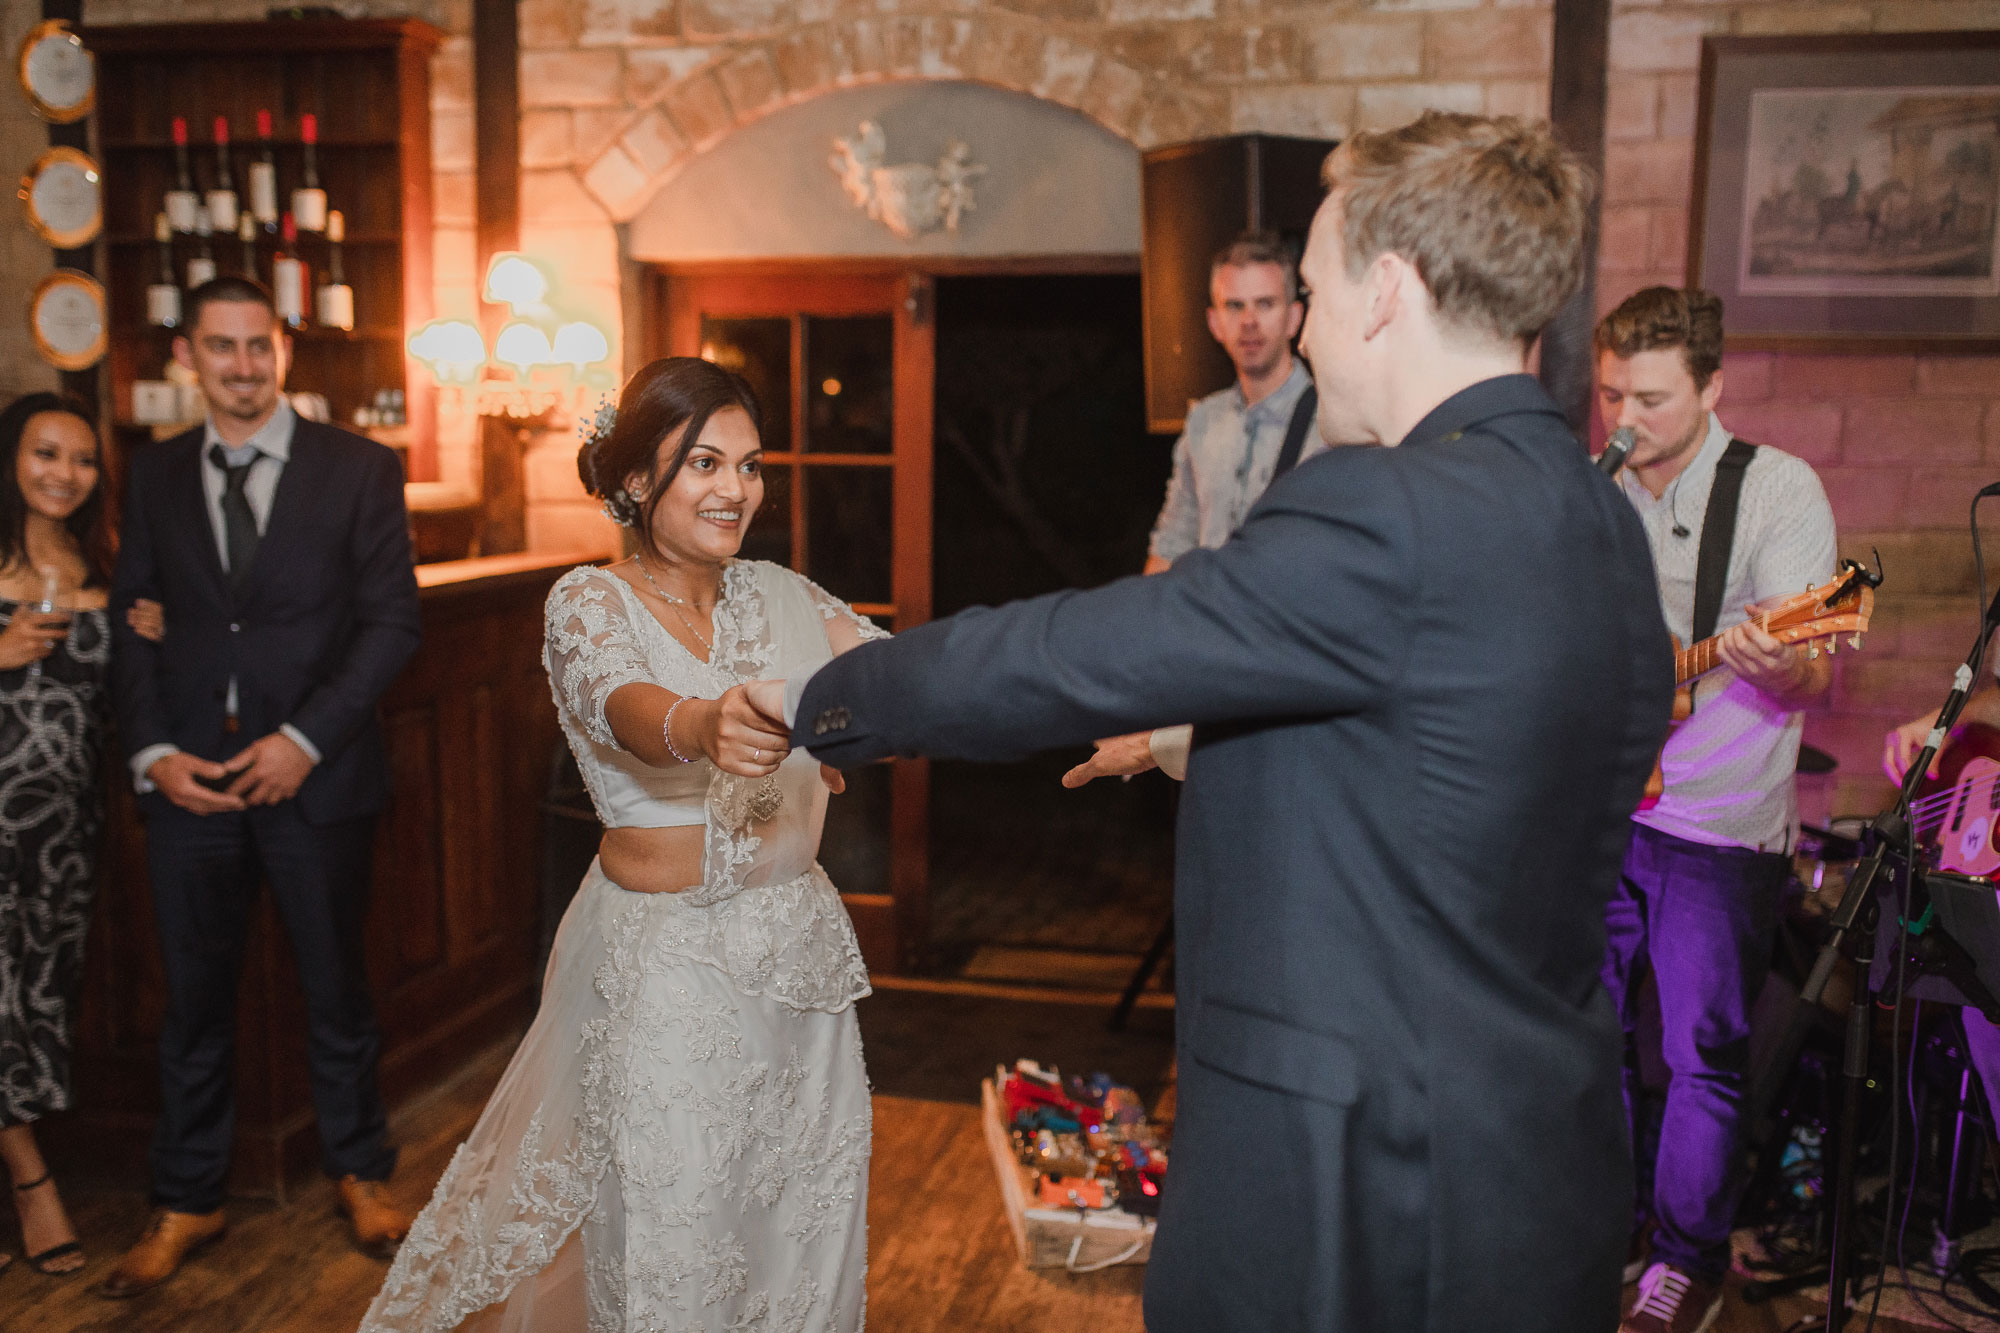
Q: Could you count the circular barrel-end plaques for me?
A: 3